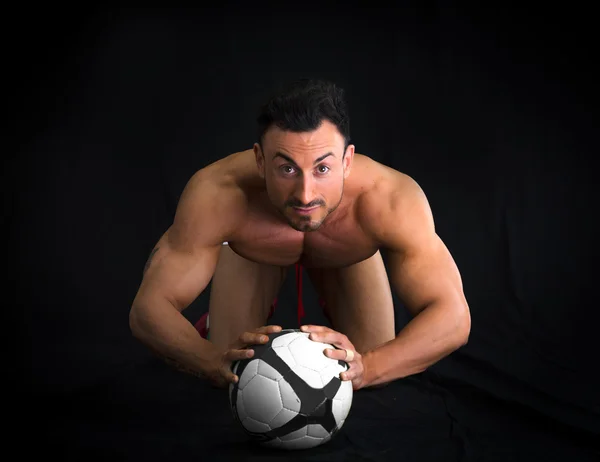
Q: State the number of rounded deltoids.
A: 2